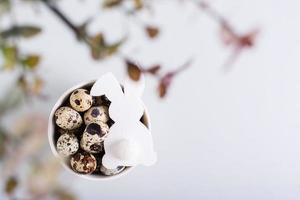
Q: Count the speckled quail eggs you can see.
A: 7